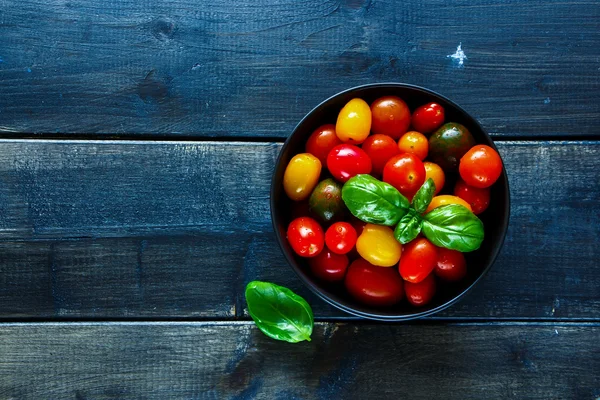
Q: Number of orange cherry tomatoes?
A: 2